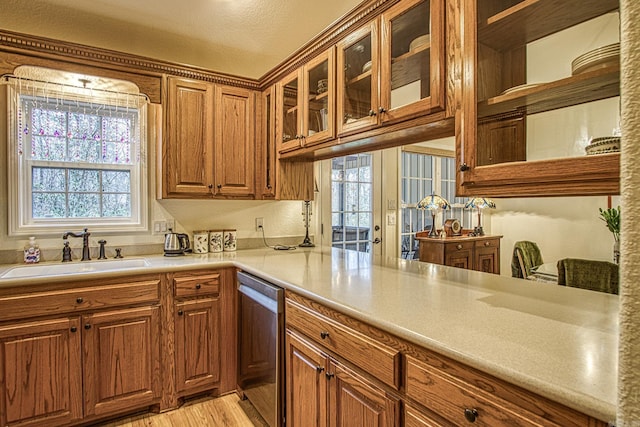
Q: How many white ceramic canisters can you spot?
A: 3